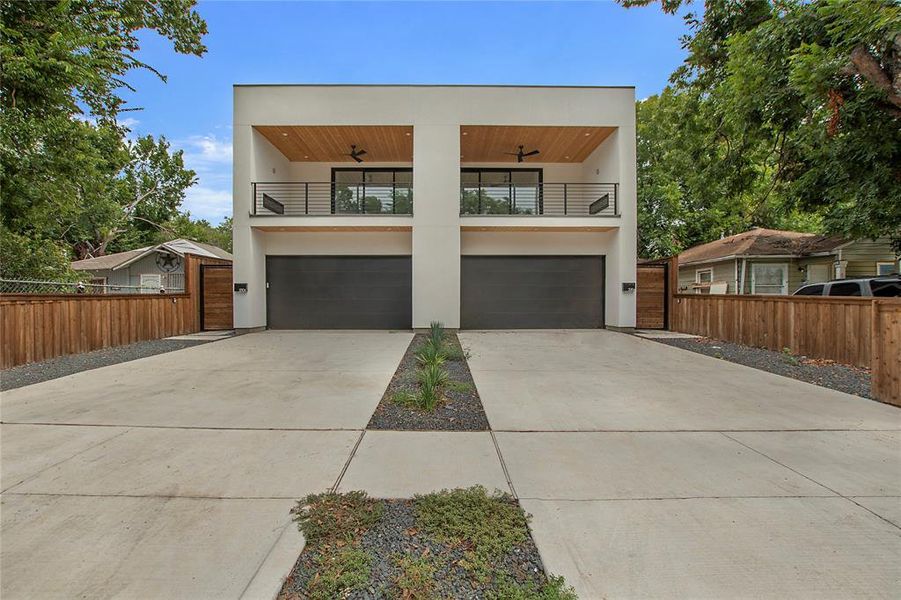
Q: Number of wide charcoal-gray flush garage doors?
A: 2